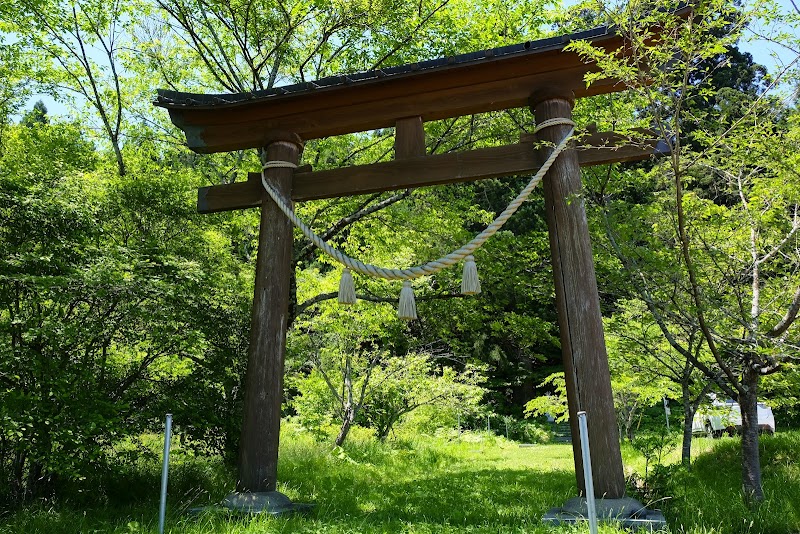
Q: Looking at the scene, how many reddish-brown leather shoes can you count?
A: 0